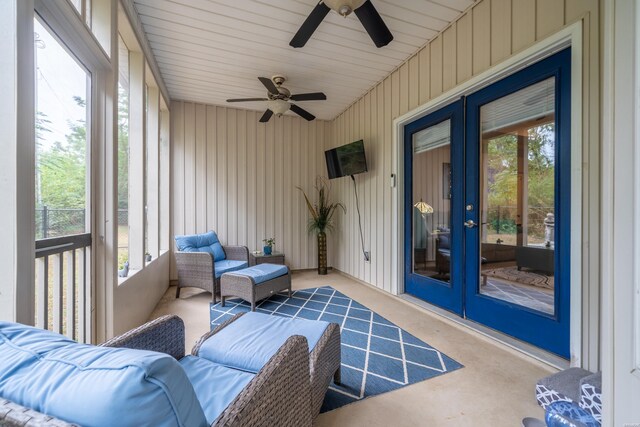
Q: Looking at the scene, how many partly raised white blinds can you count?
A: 2